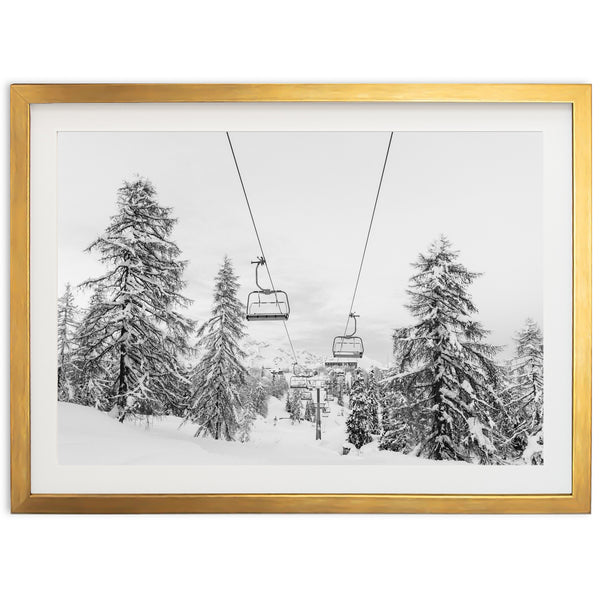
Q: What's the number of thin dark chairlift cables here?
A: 2